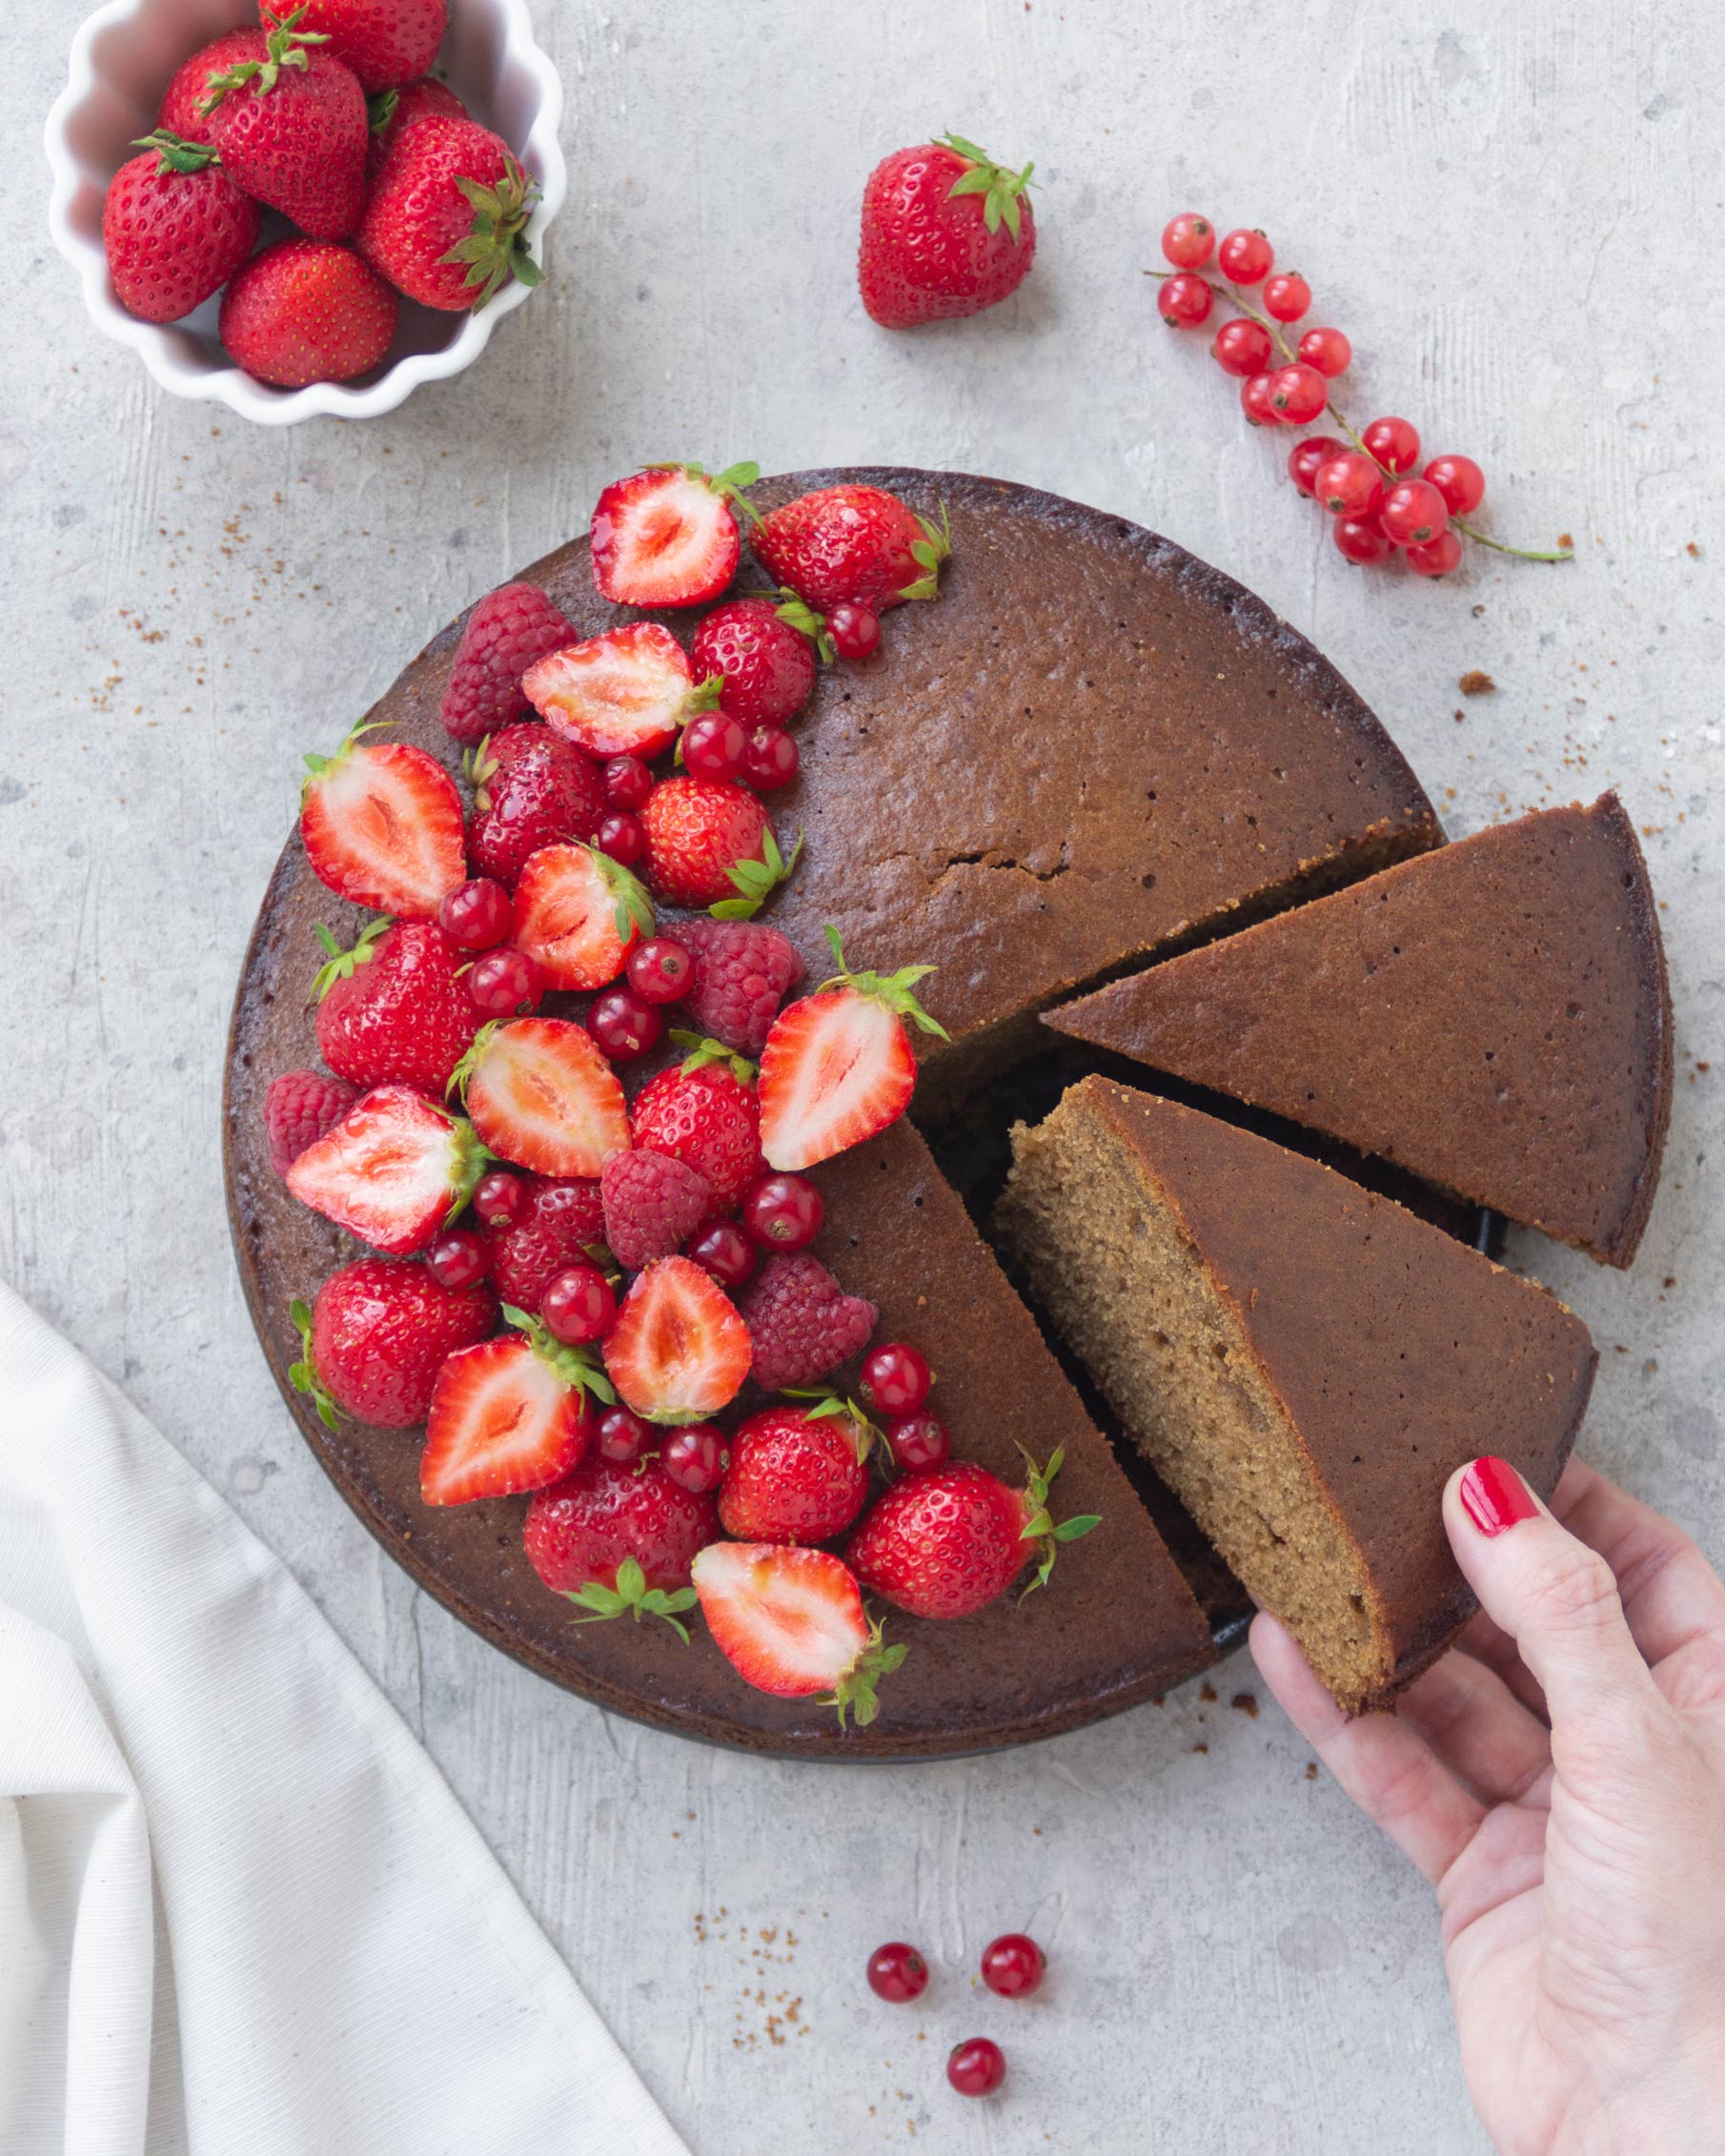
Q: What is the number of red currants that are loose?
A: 3